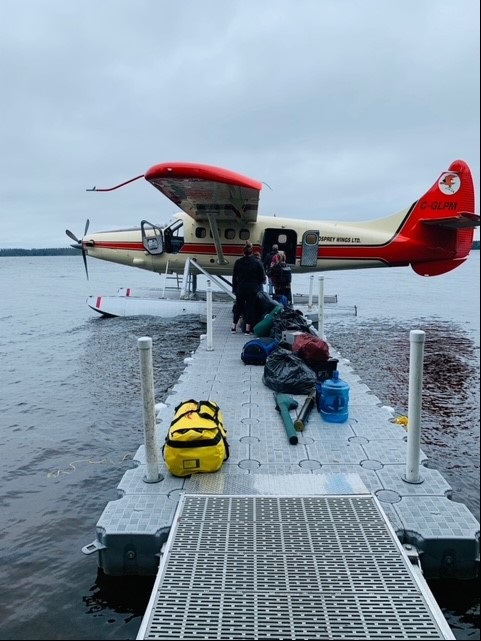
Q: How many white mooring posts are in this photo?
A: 5